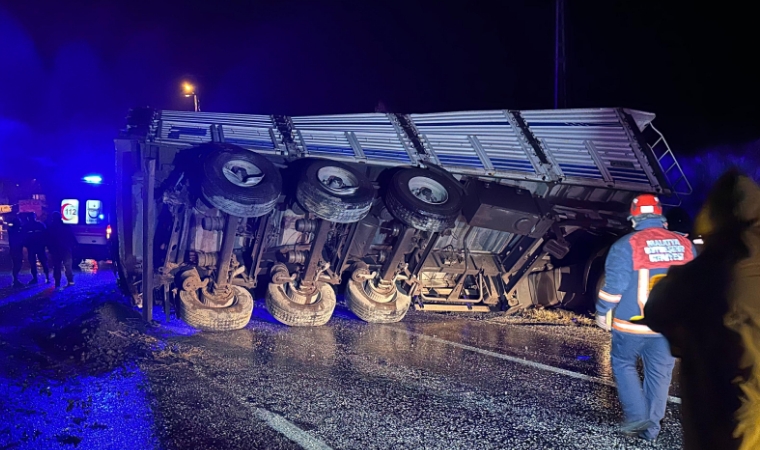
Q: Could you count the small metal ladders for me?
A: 1